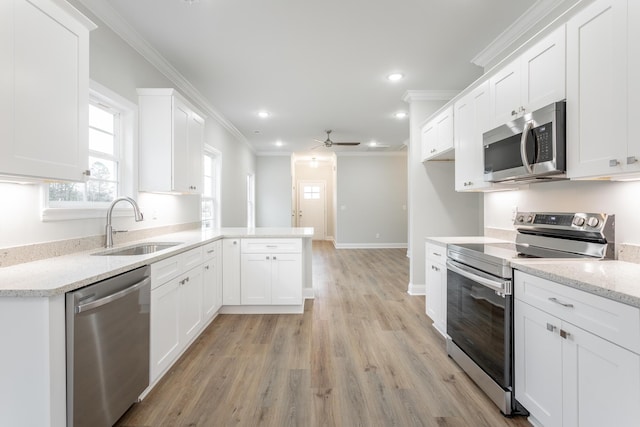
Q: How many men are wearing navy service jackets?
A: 0